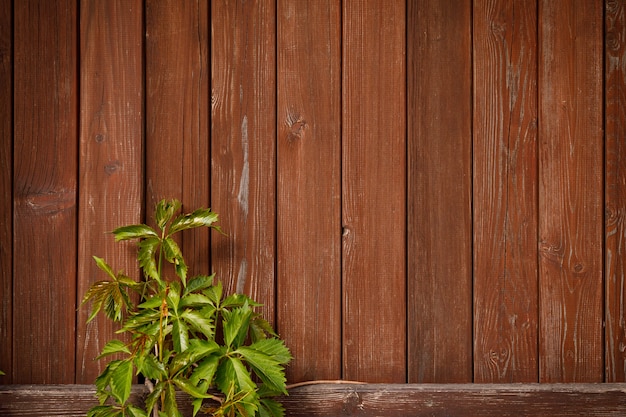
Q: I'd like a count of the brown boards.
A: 12